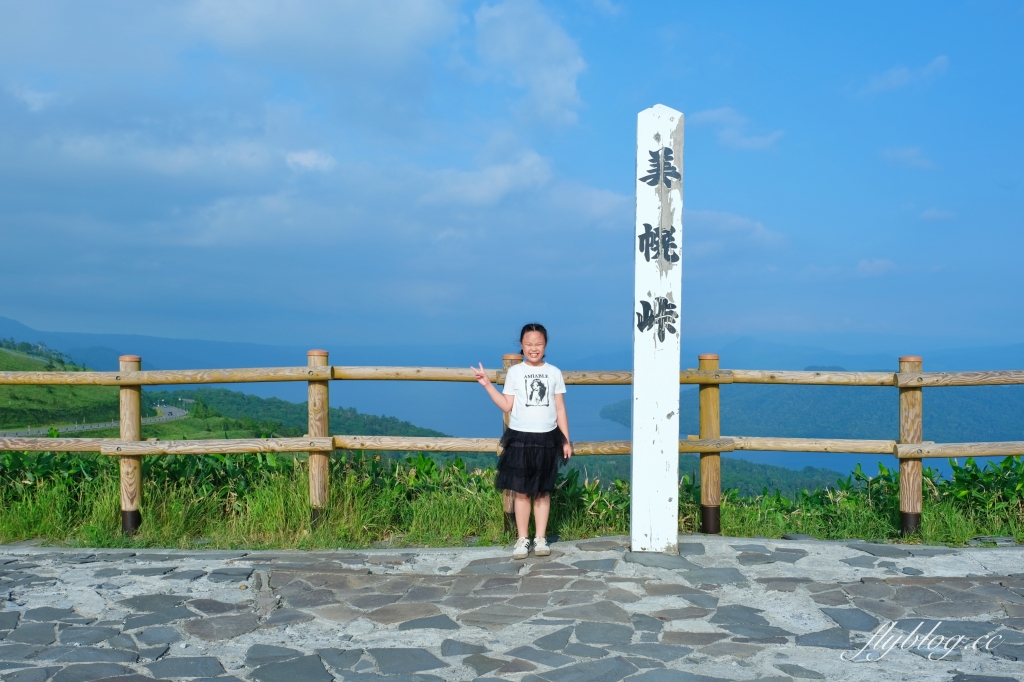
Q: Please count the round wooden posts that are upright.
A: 5